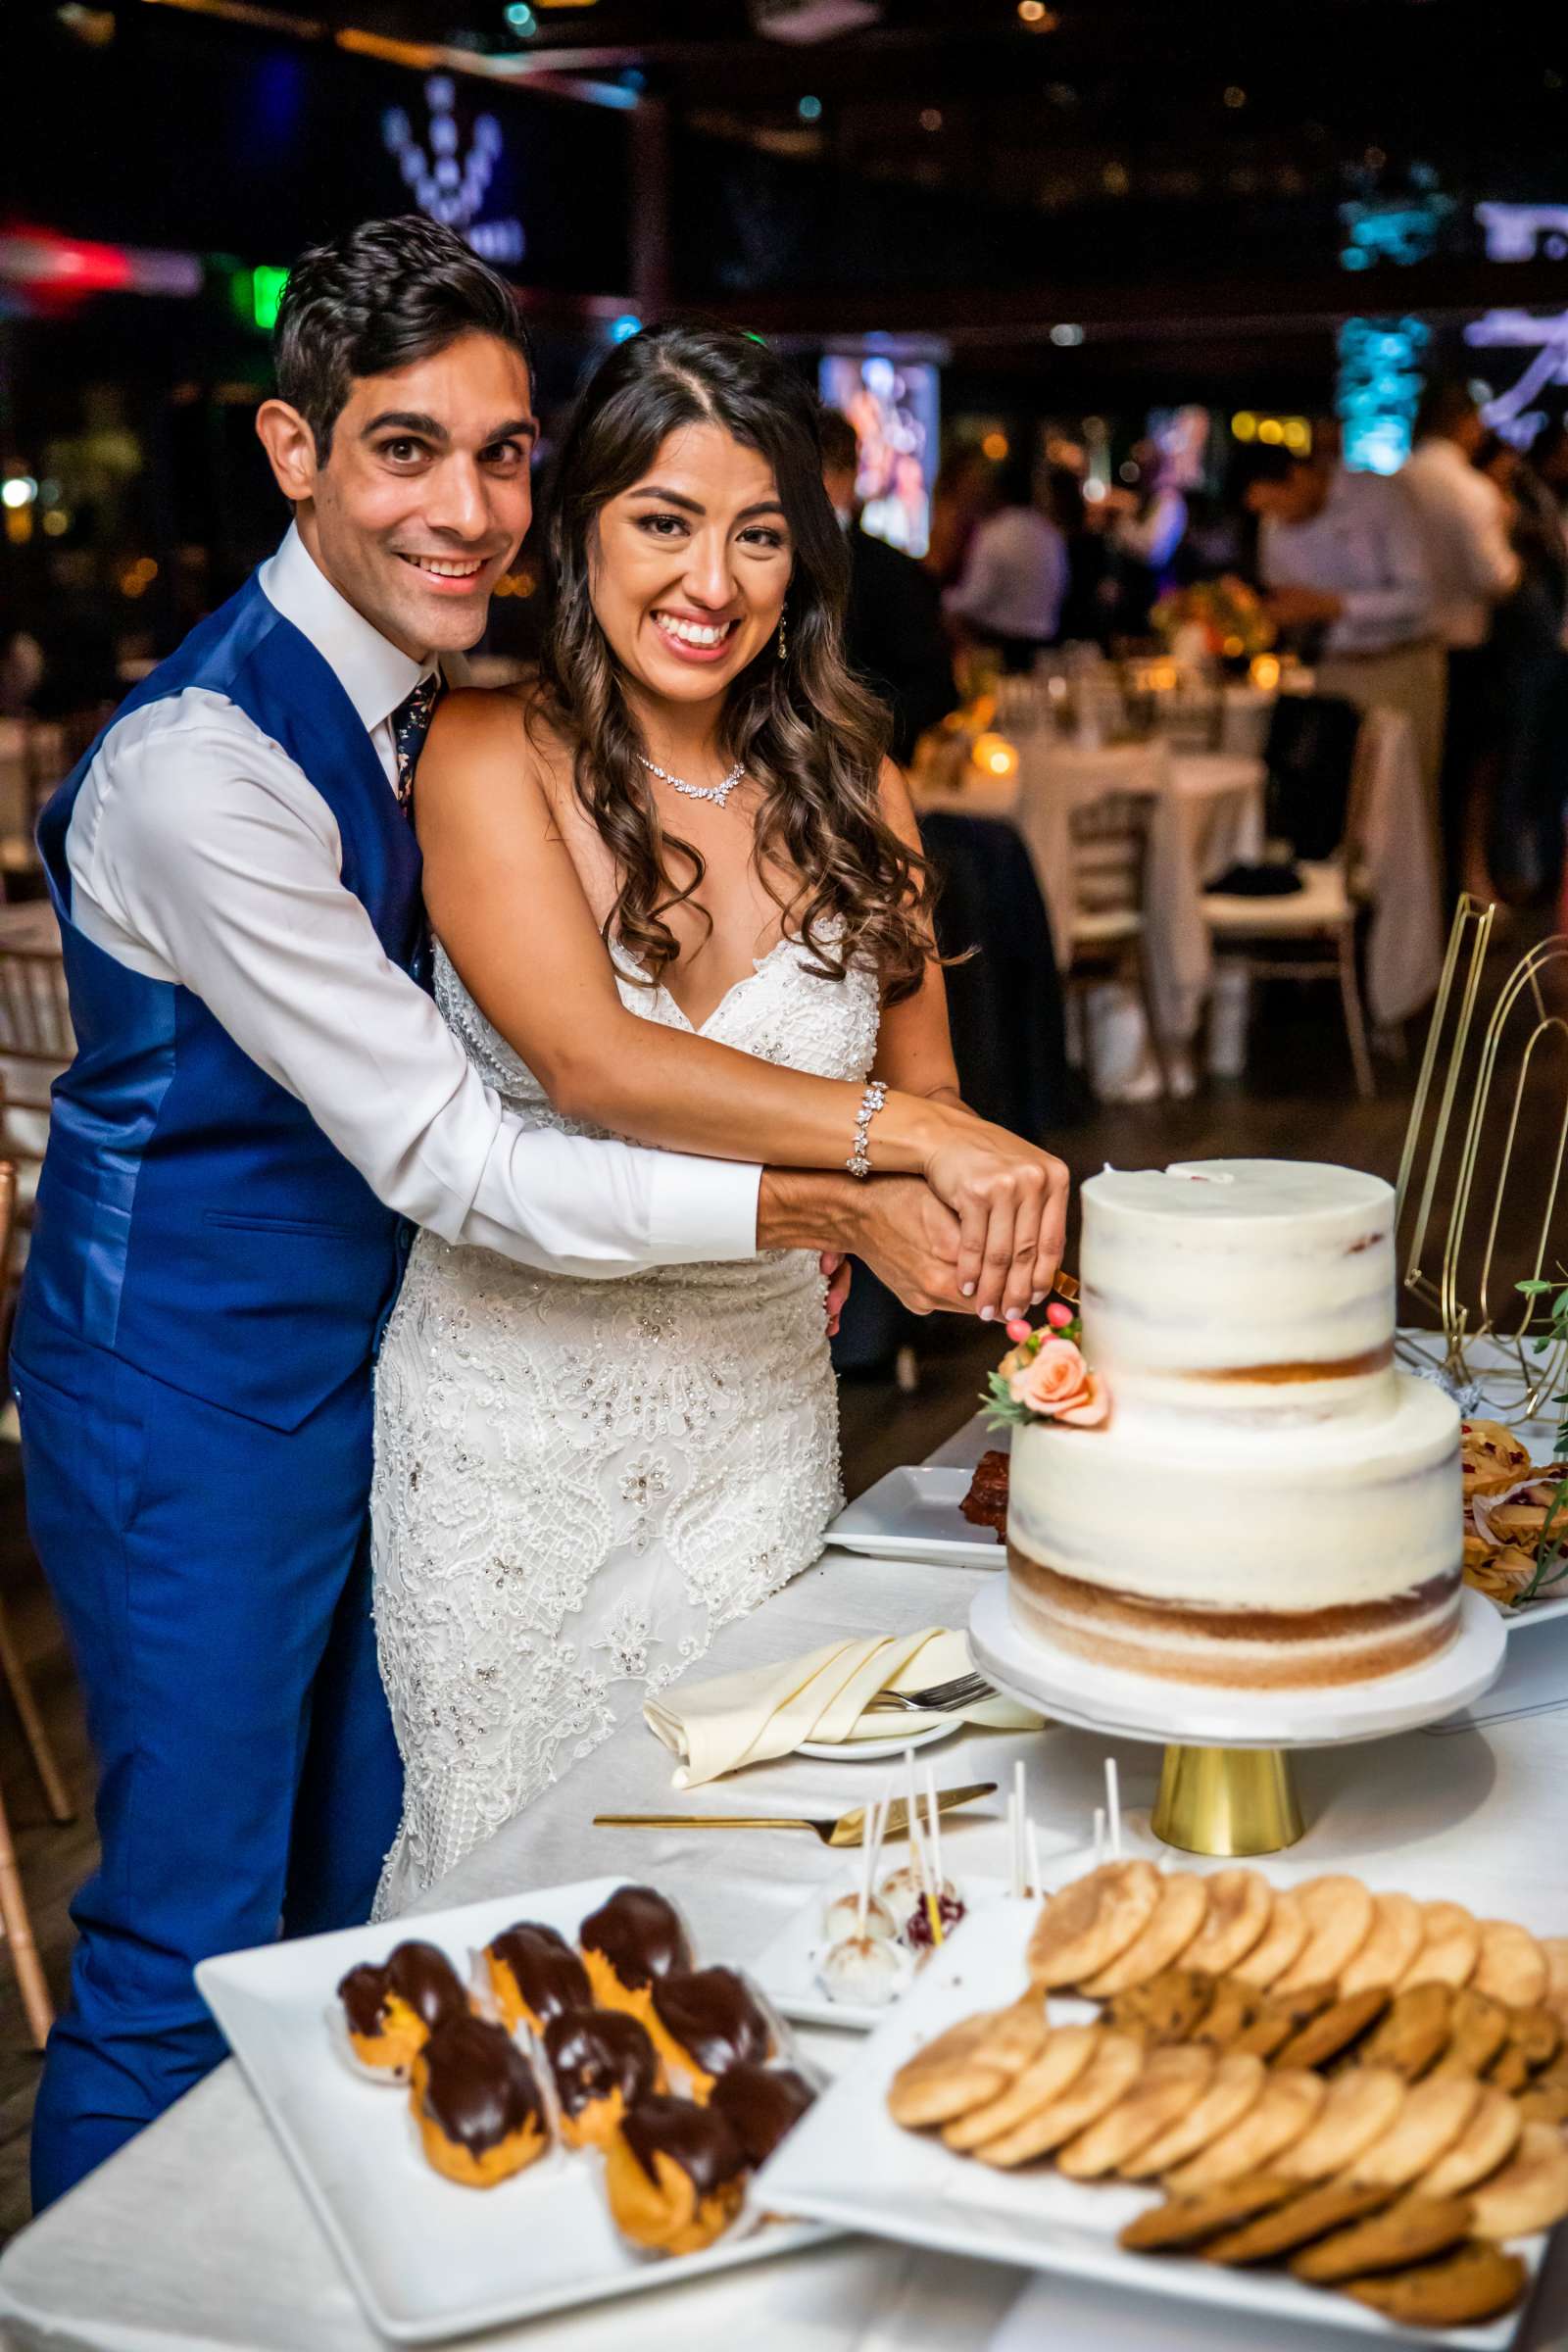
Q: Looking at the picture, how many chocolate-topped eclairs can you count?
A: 8